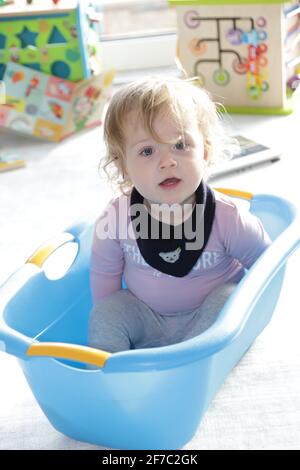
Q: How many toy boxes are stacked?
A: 2